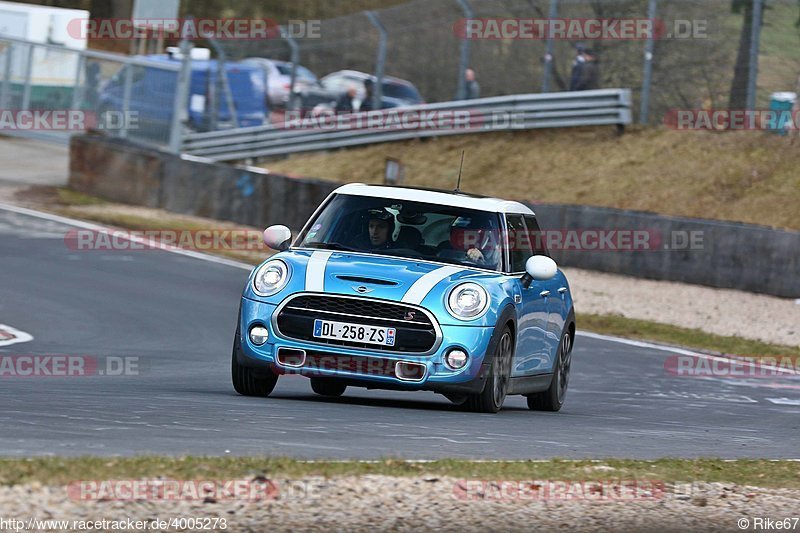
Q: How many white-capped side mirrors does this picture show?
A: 2